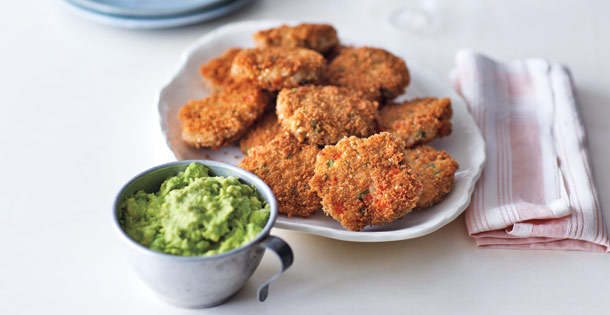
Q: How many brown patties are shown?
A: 11